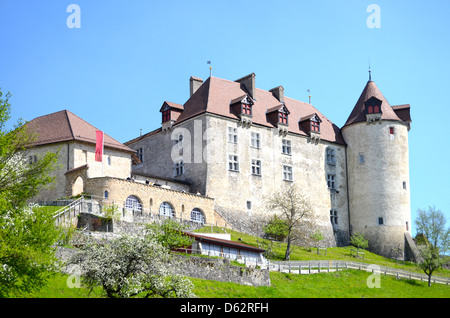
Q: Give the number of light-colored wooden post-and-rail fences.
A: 1